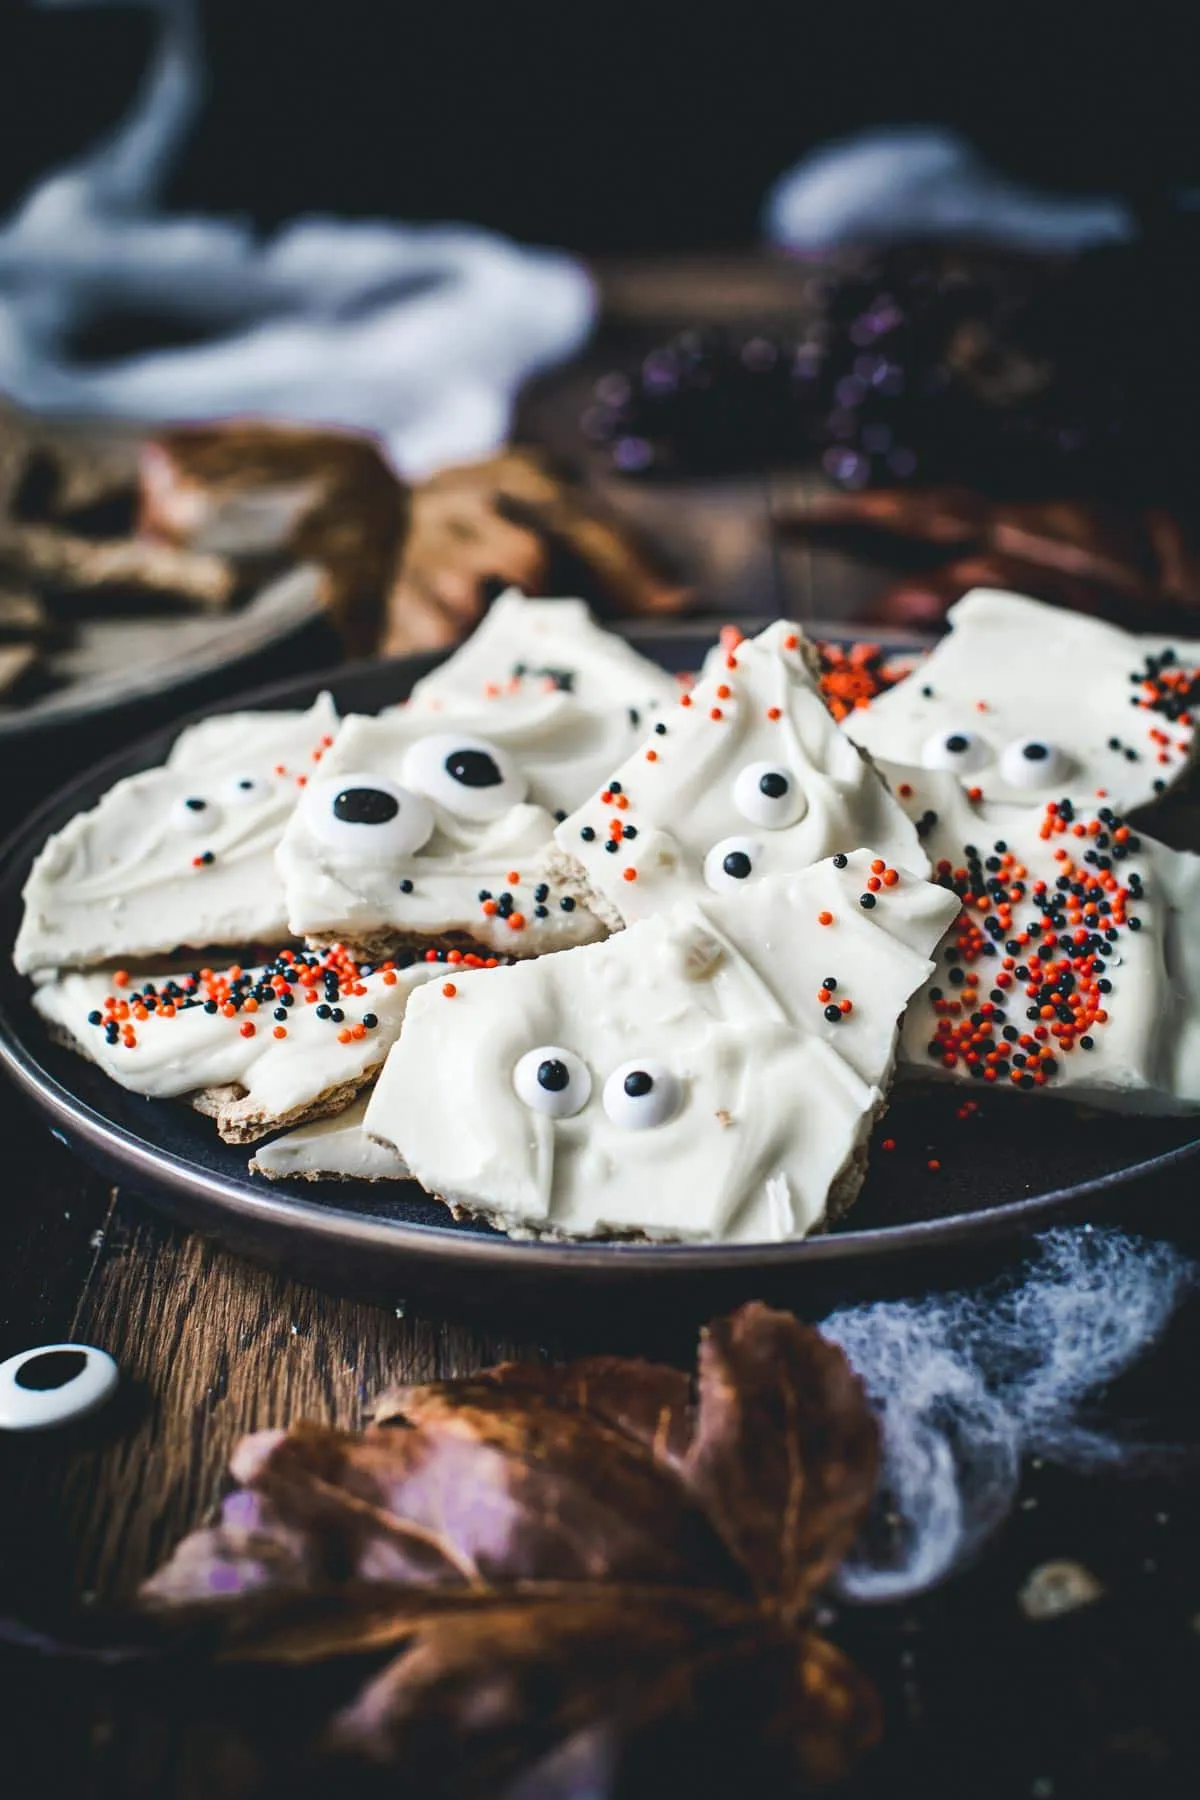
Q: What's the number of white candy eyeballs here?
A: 11